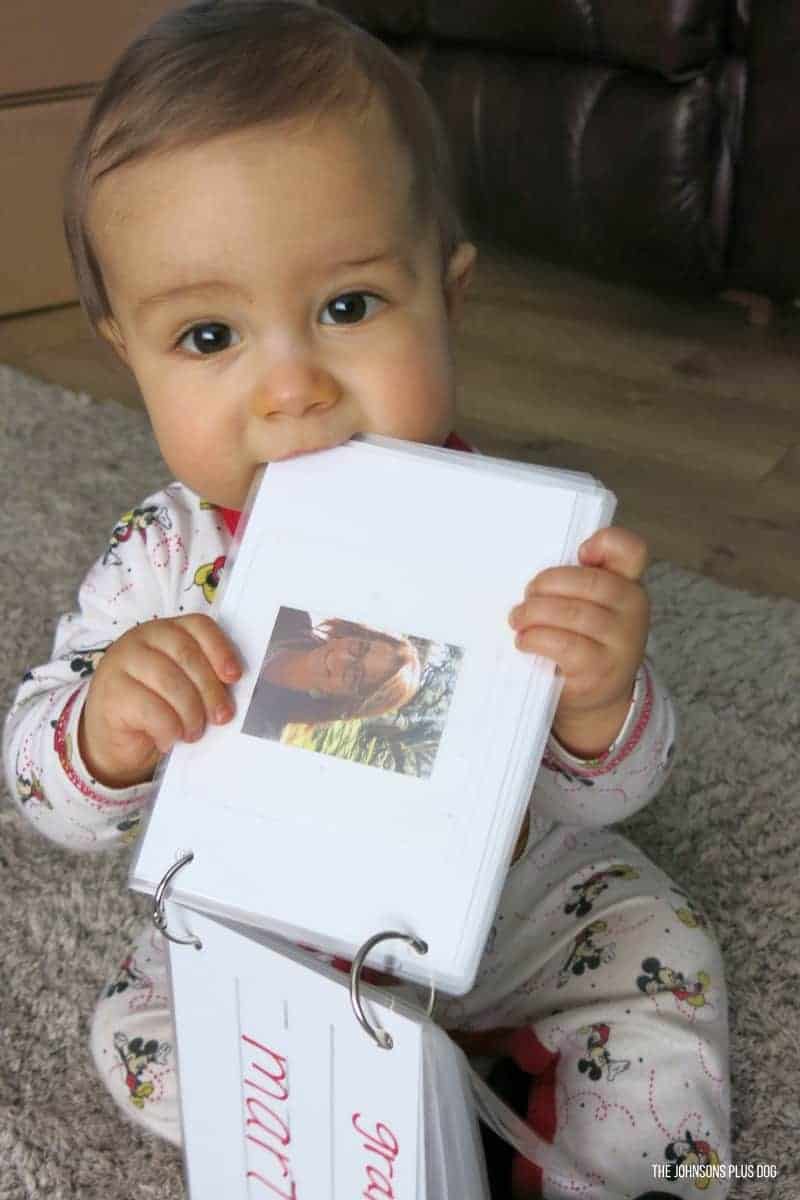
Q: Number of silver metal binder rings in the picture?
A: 2